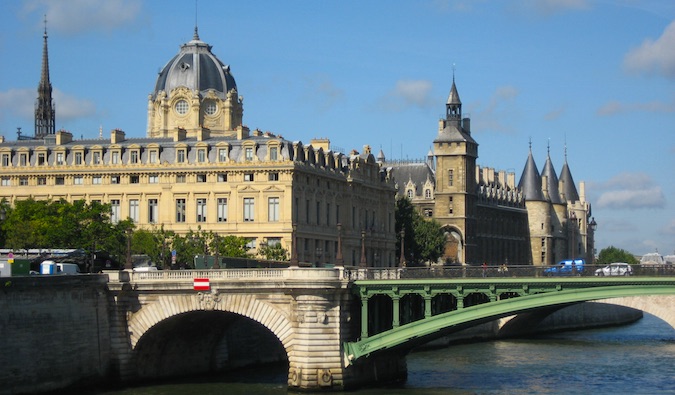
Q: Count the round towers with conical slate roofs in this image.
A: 3